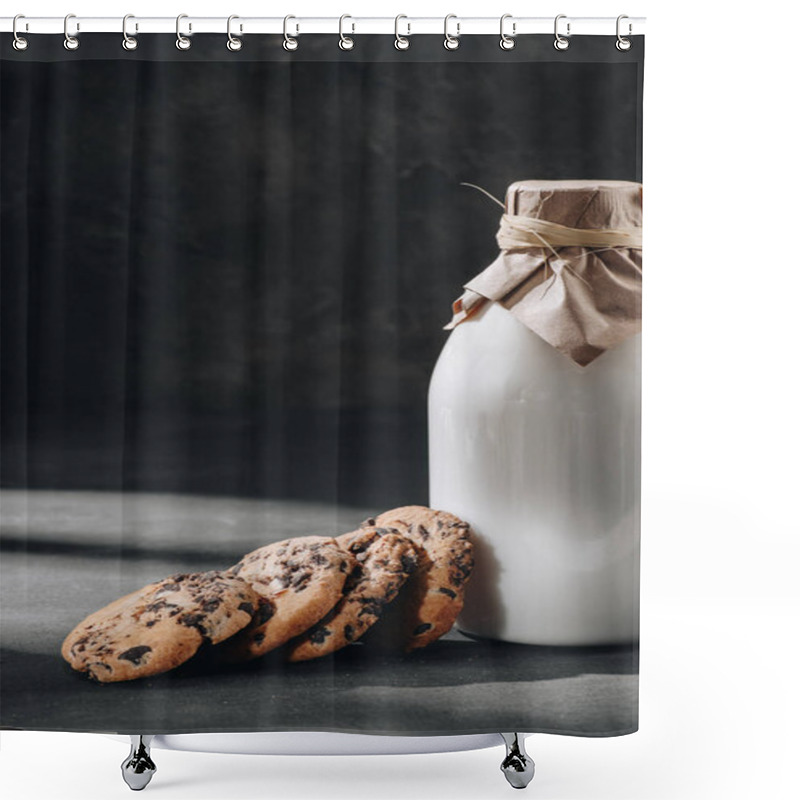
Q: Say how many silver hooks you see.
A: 12